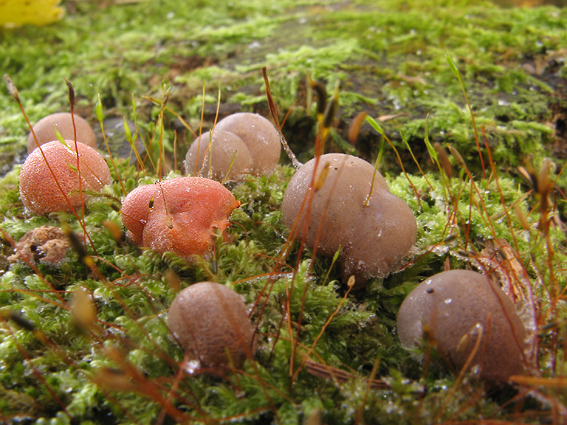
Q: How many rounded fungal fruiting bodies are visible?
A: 8